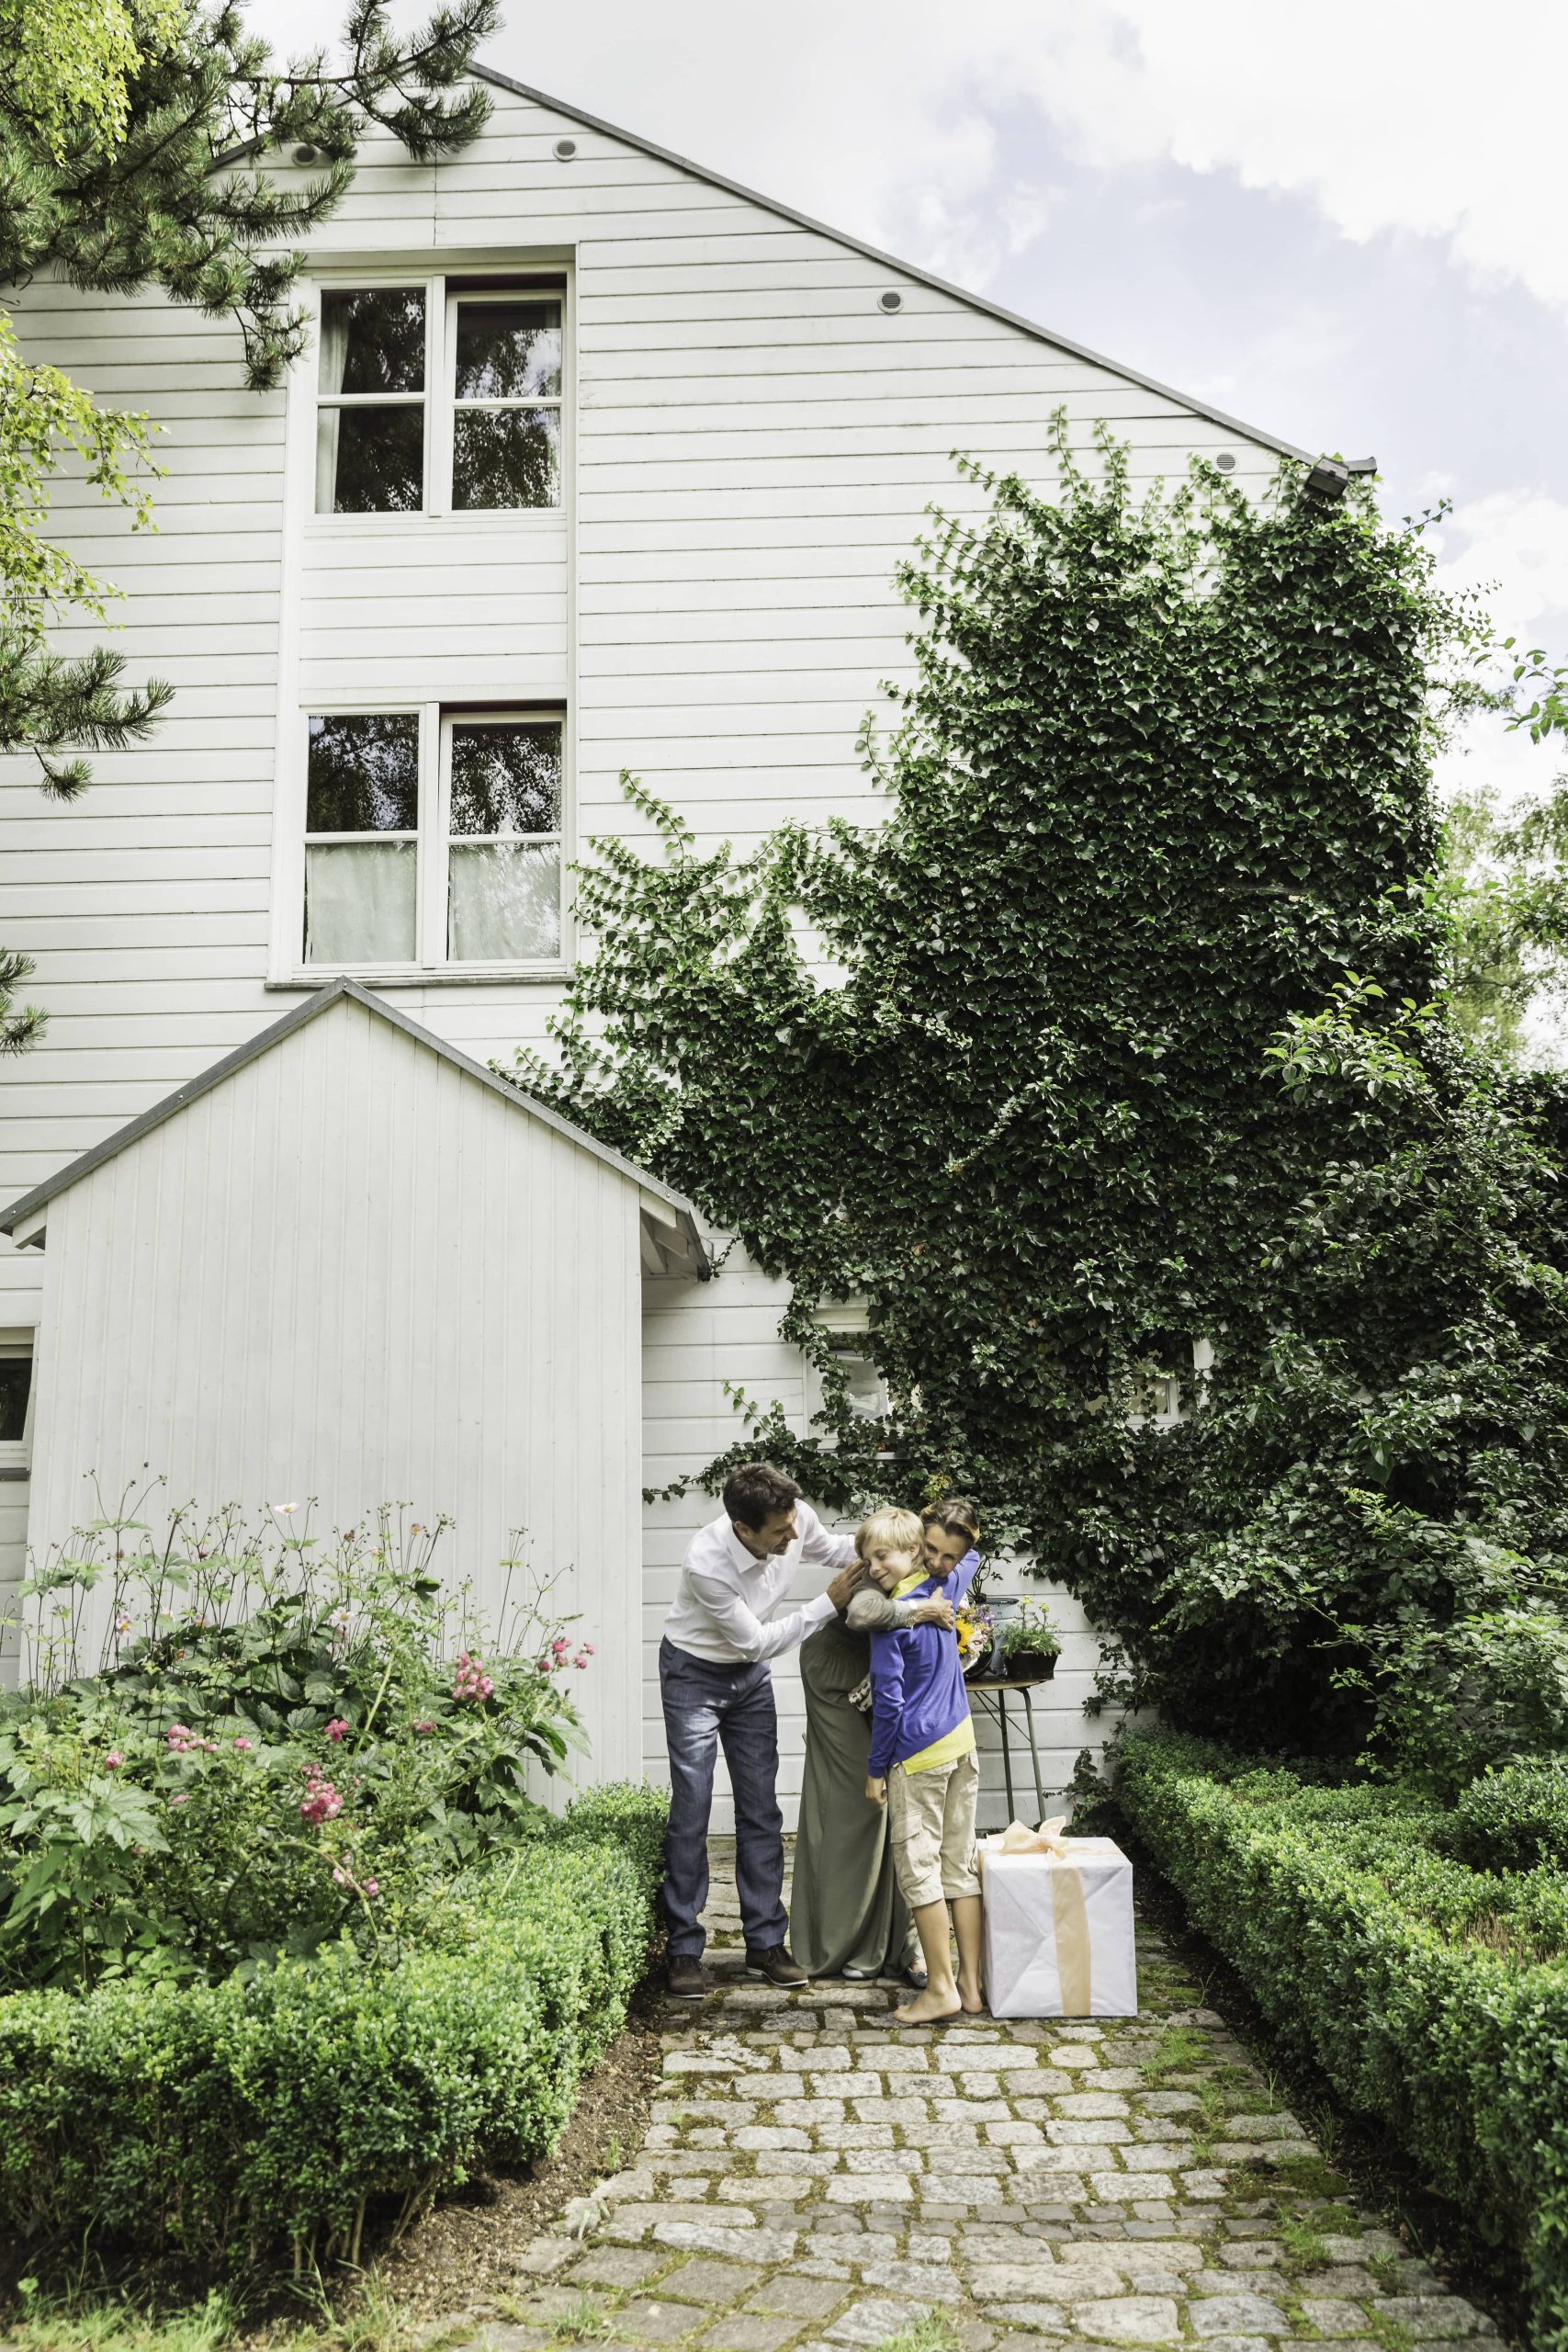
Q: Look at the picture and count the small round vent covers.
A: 4